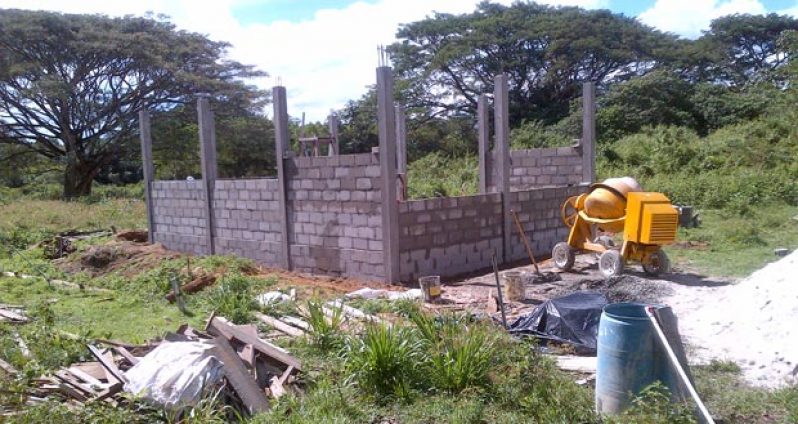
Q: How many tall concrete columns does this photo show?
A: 9